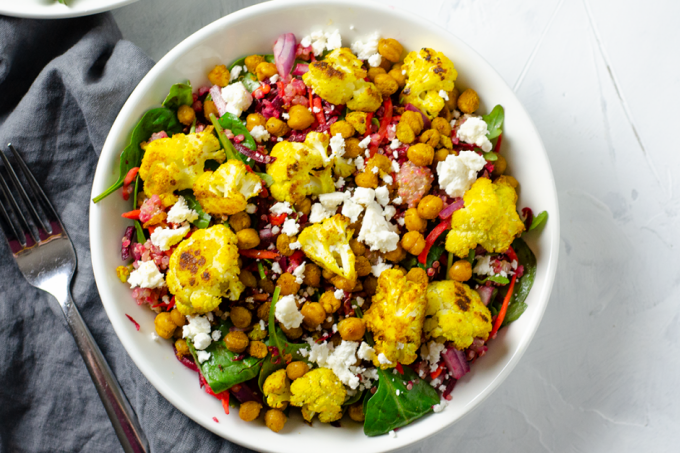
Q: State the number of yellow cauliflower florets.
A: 12